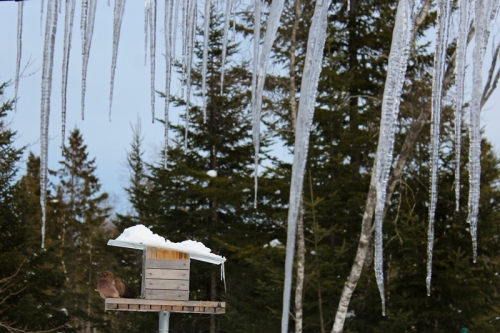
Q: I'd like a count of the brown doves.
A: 1